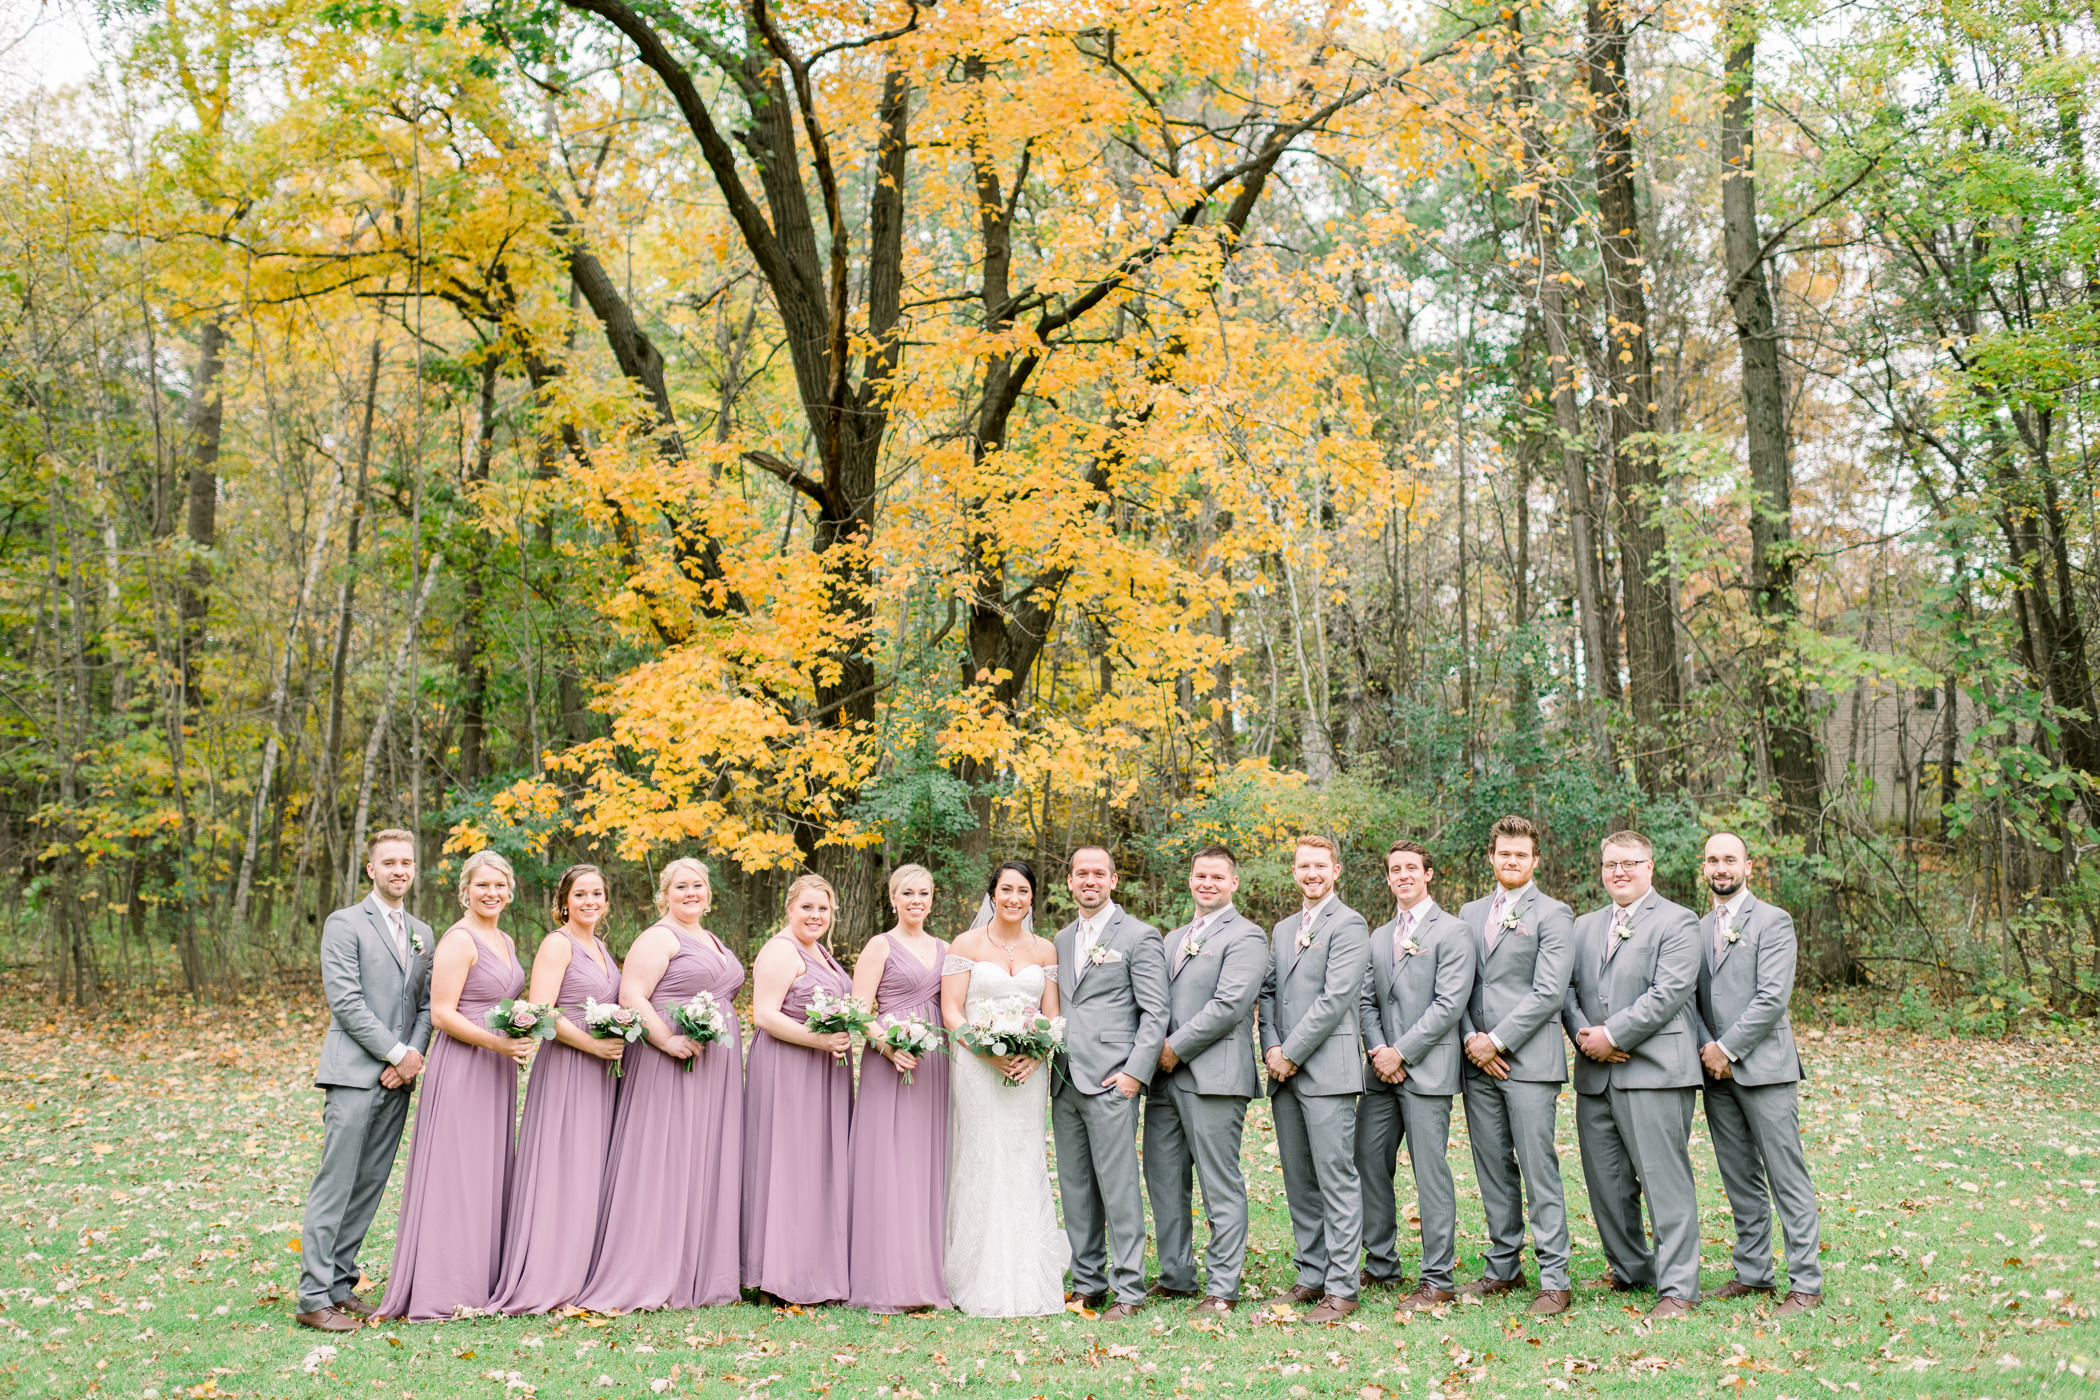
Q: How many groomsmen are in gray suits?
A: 7